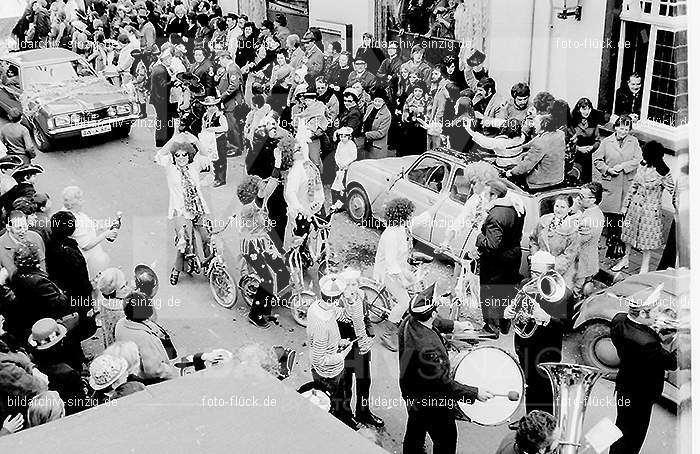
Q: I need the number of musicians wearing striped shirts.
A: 2